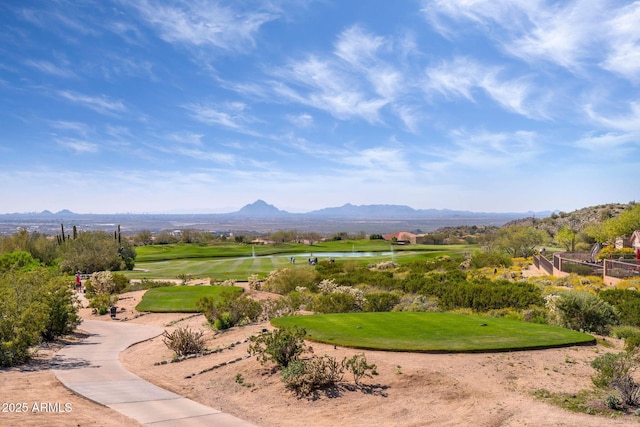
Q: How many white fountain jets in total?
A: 3